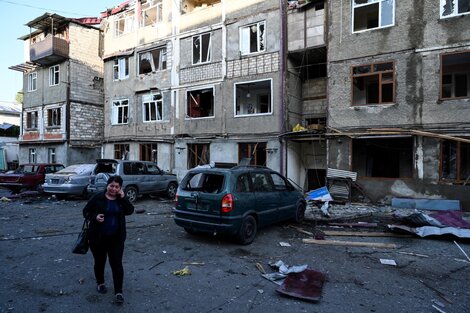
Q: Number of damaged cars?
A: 4